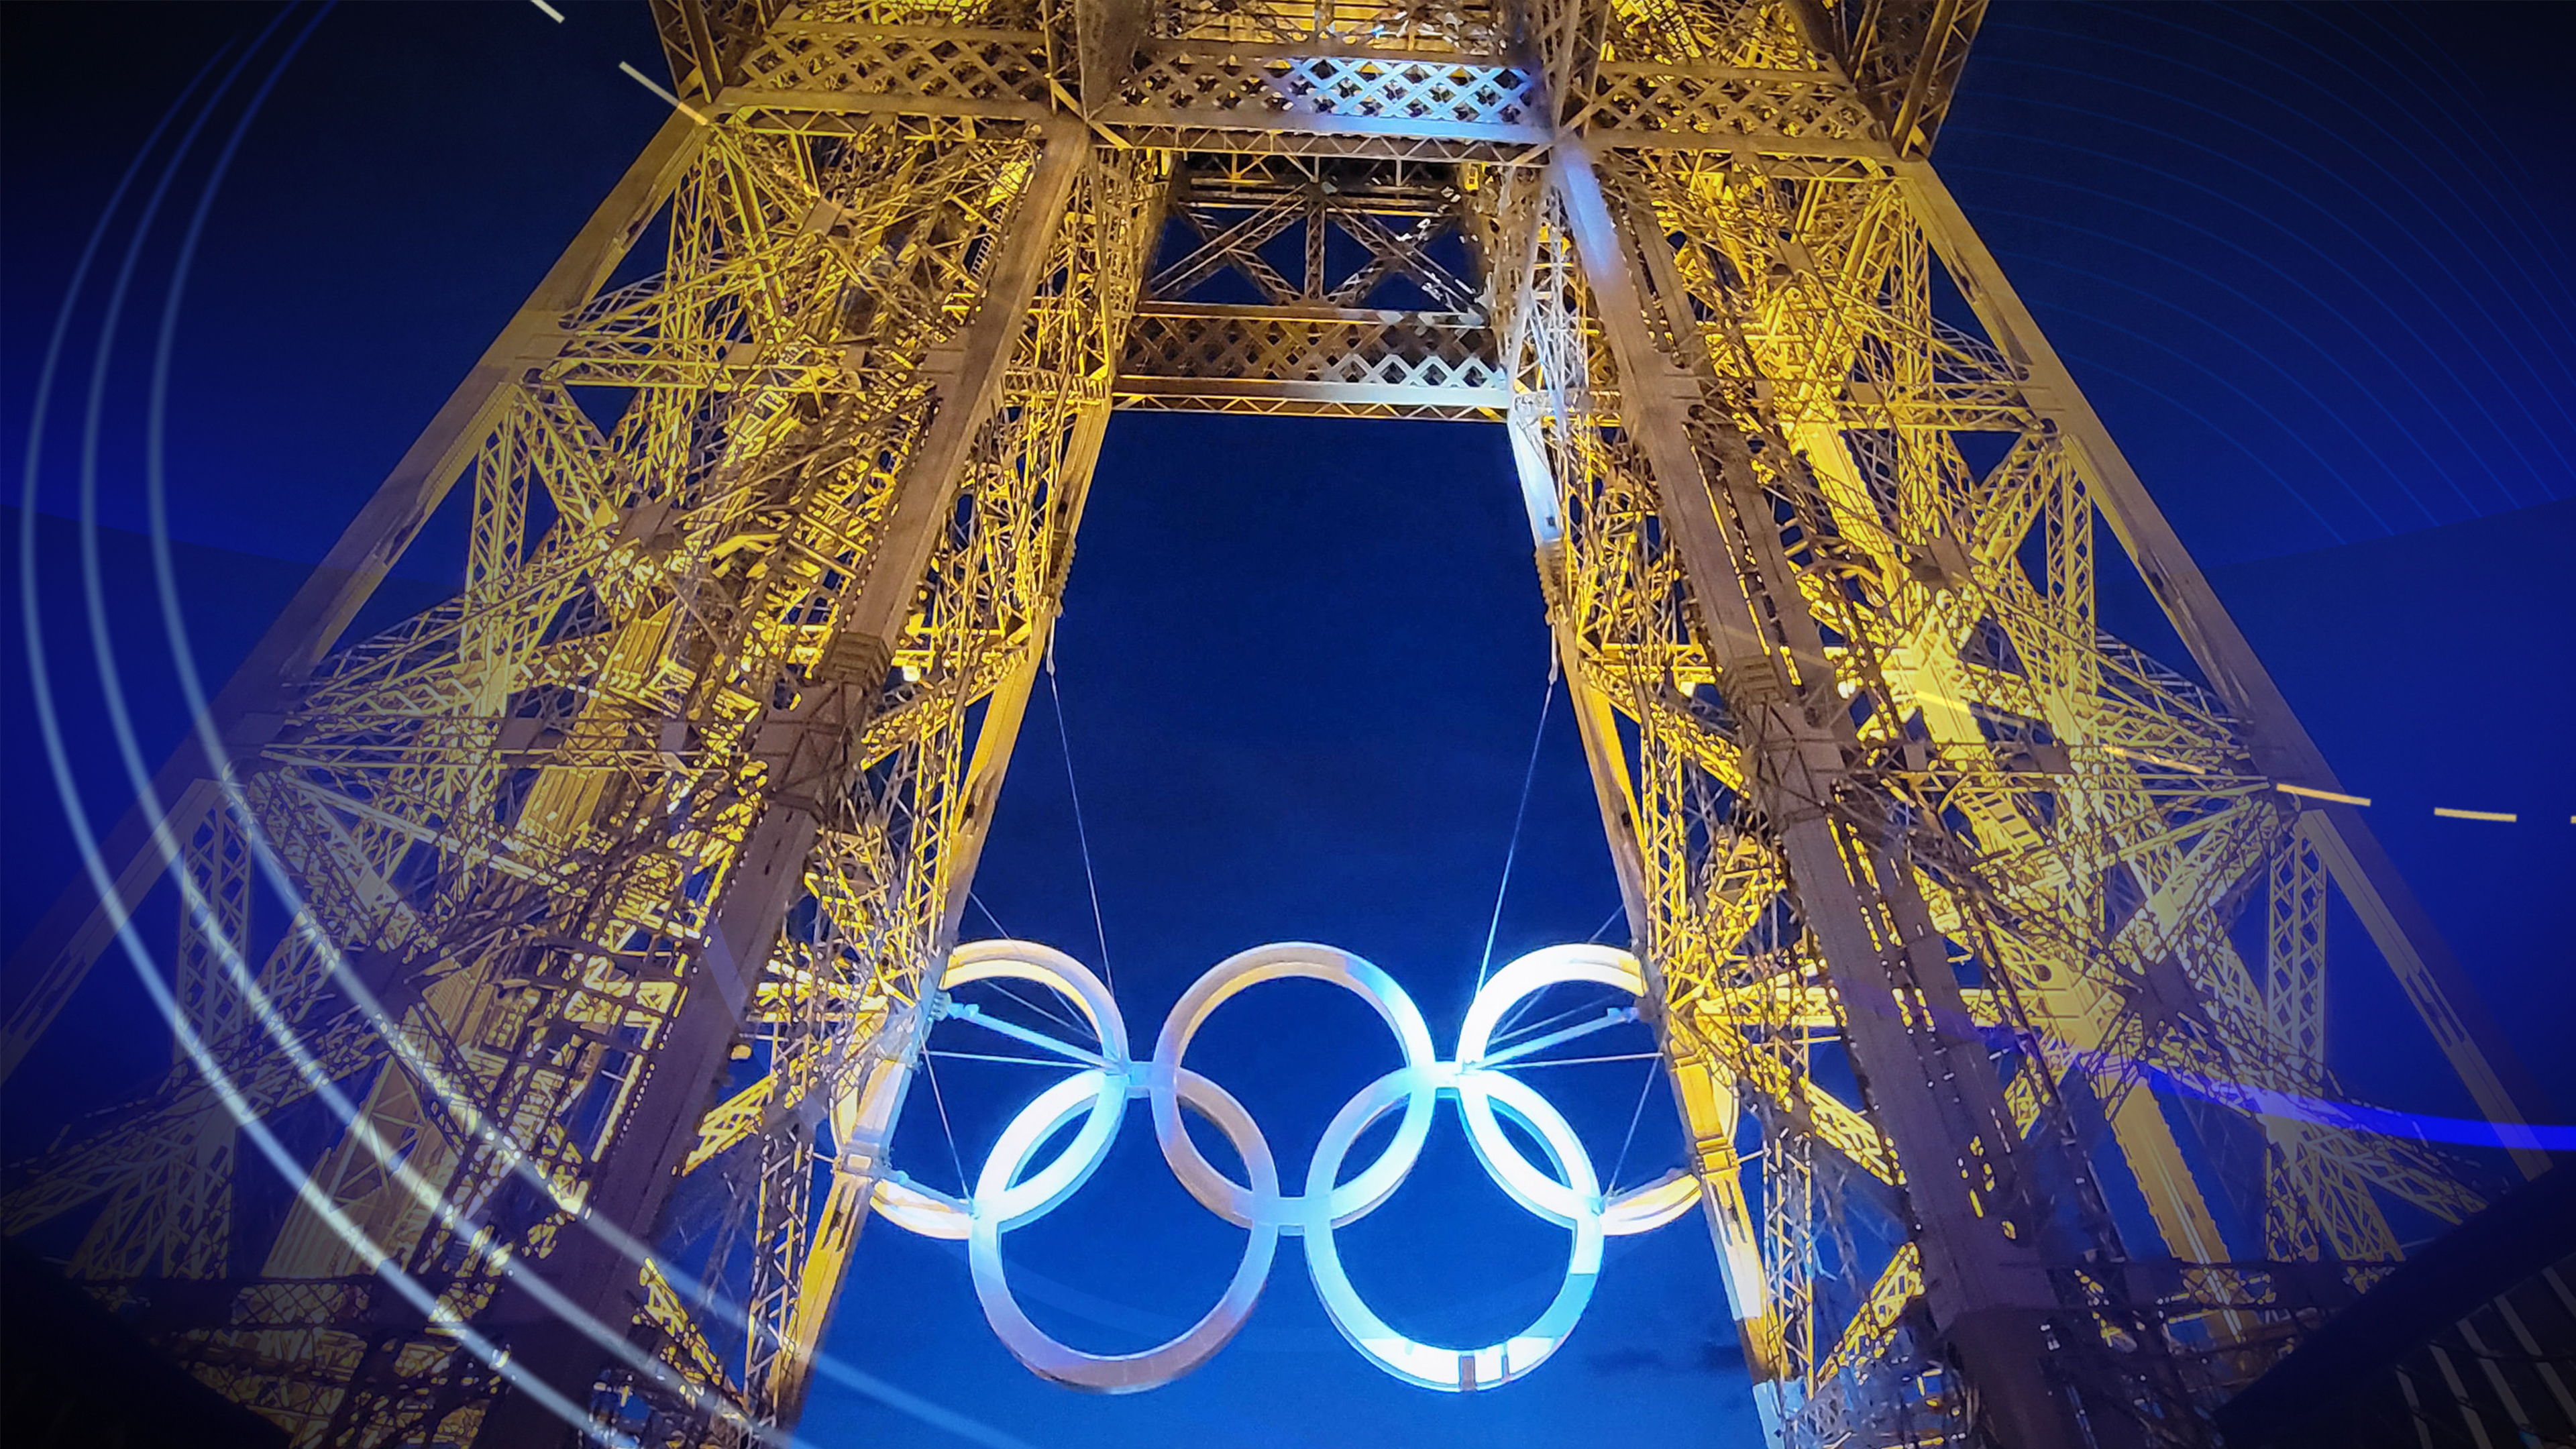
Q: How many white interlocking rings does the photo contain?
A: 5